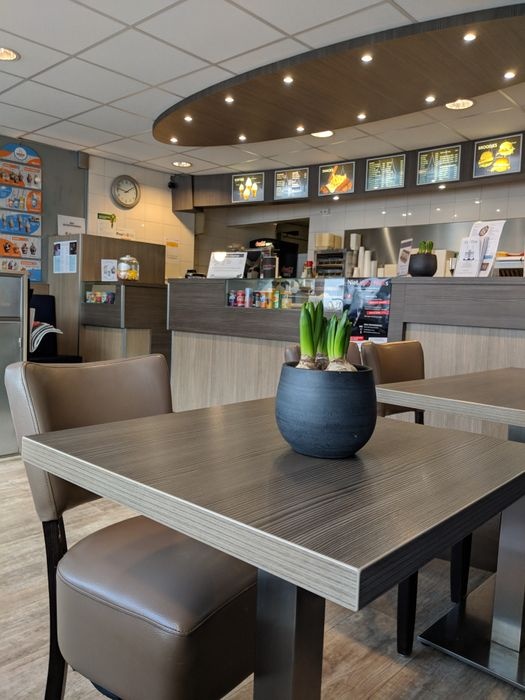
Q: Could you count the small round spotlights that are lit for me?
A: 11